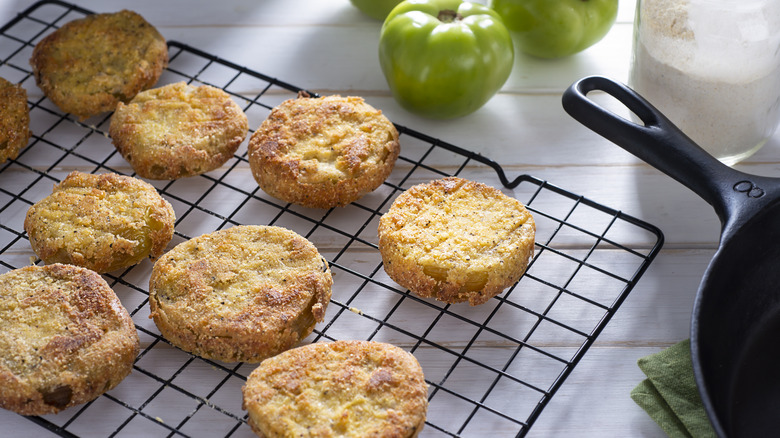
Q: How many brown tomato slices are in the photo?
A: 9